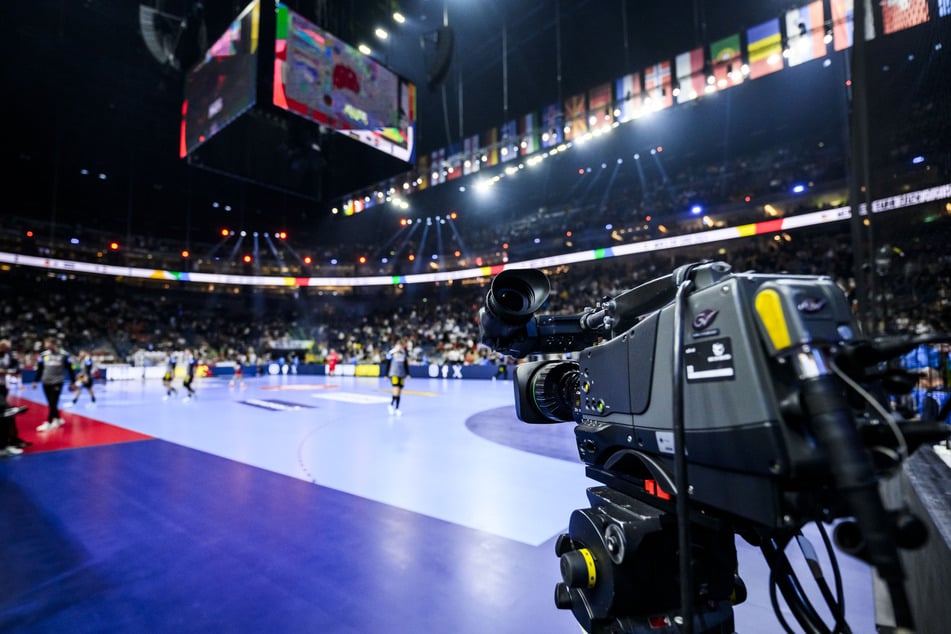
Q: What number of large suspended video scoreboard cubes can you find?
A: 1